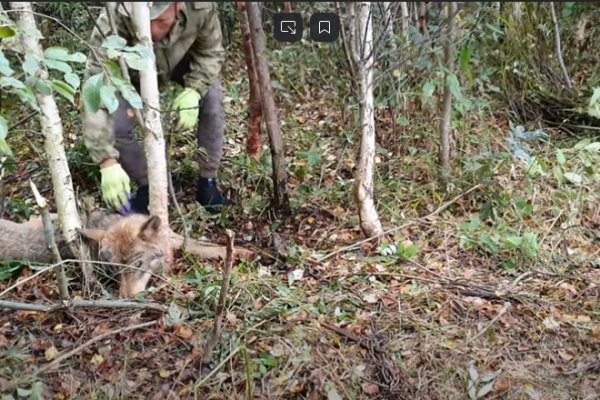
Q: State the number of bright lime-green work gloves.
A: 2